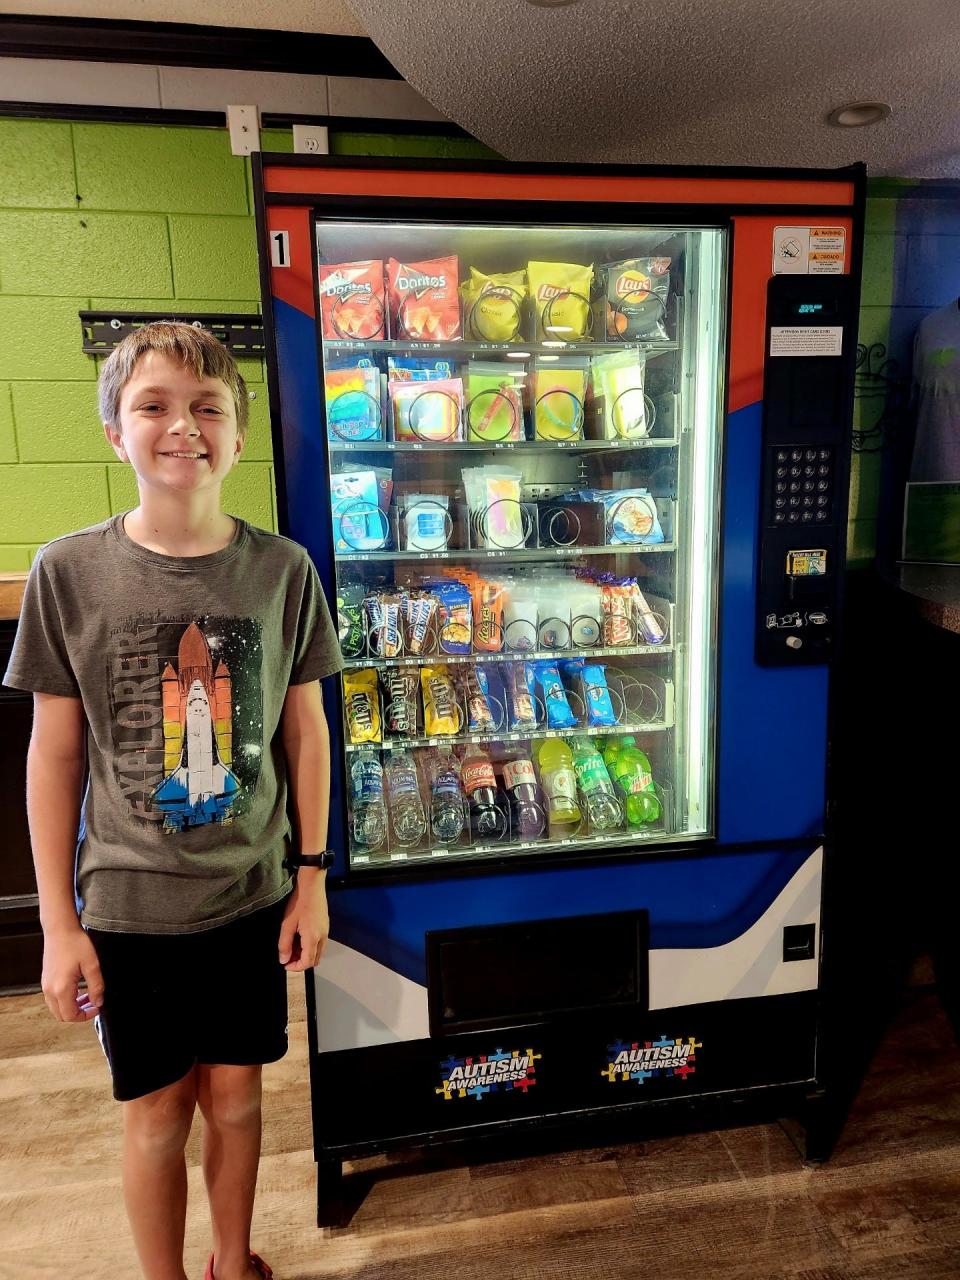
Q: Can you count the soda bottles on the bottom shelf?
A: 4